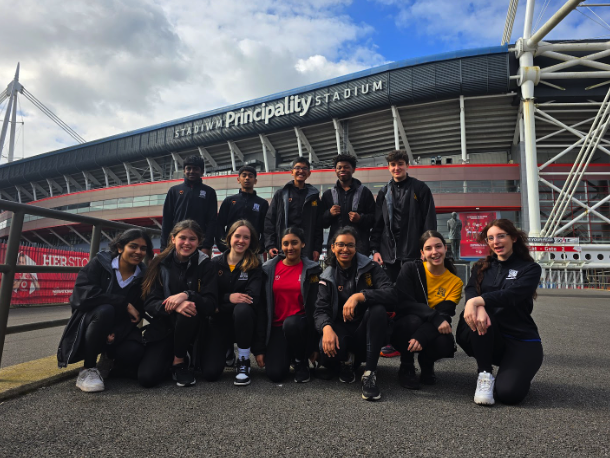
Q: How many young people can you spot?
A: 12